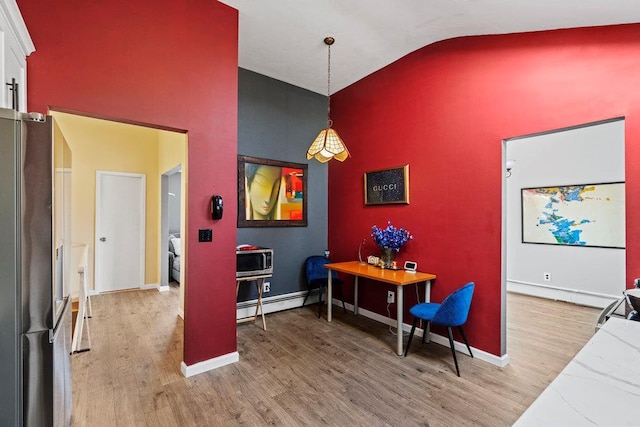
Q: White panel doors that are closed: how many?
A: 1